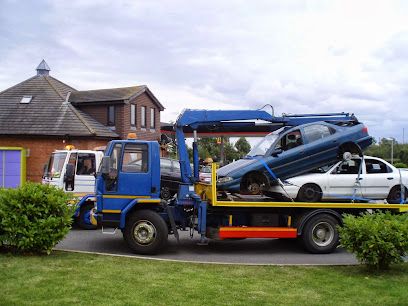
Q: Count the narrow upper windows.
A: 4